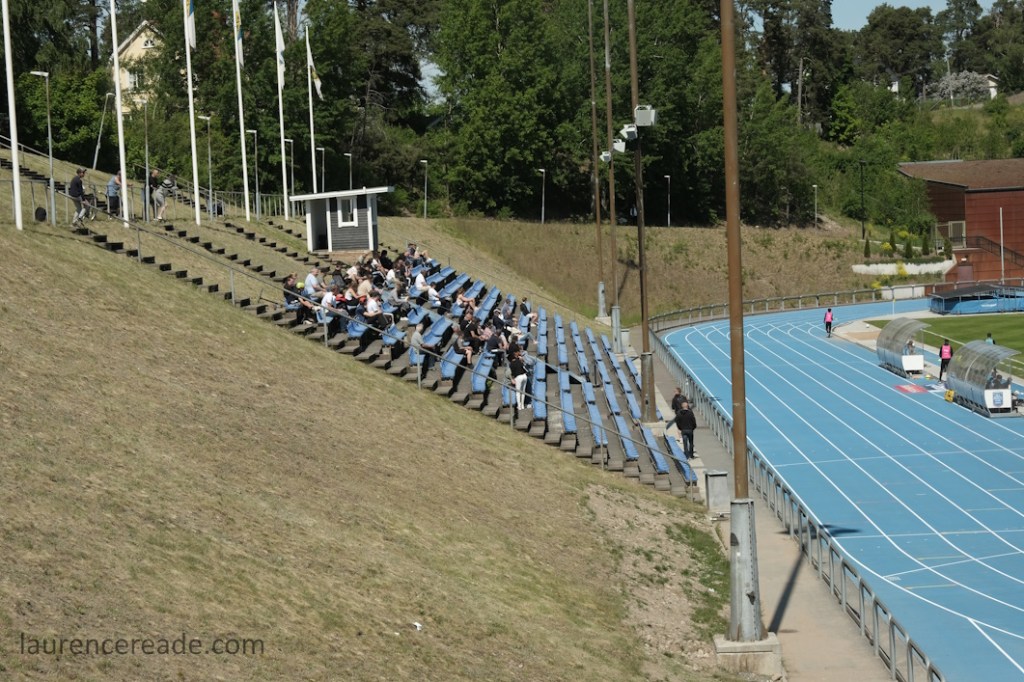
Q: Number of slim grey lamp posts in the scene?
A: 12